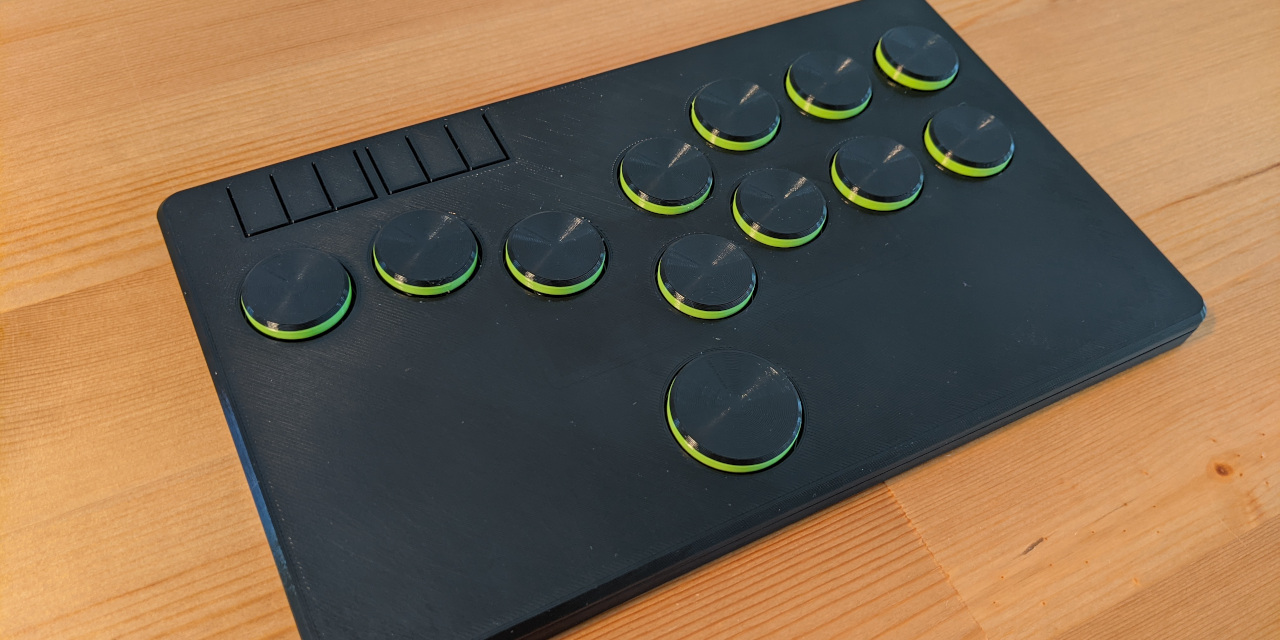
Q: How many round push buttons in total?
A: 12